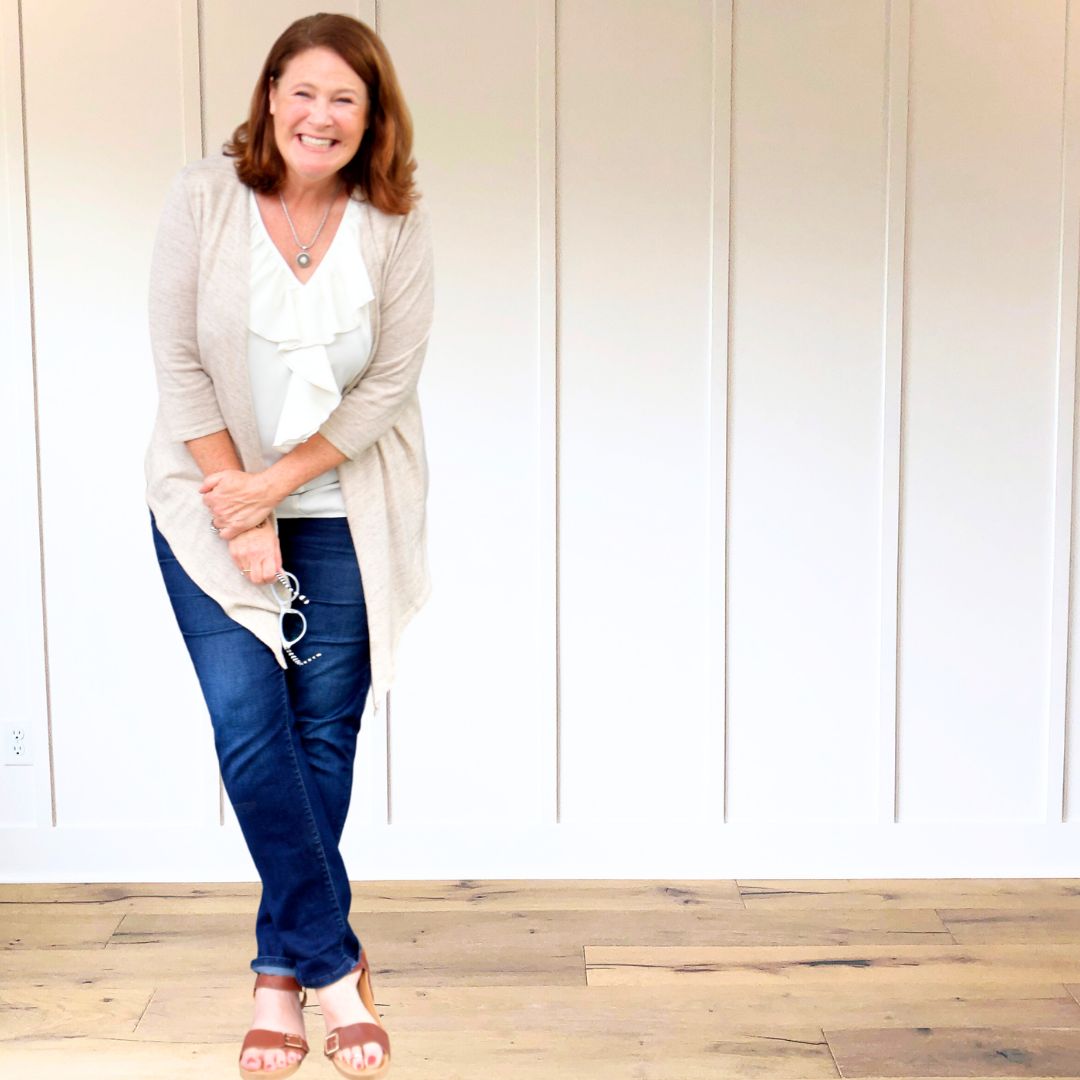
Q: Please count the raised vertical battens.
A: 7